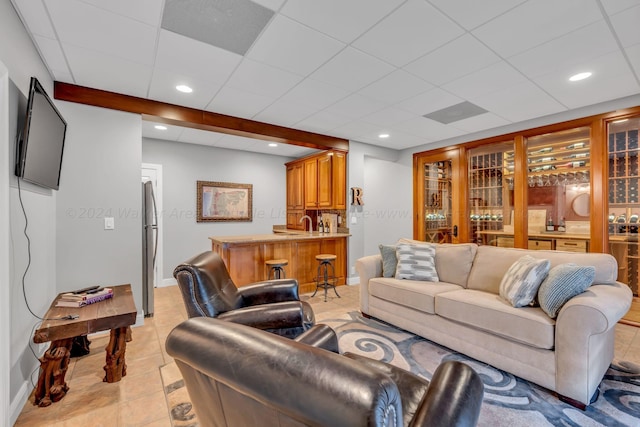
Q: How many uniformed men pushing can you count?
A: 0